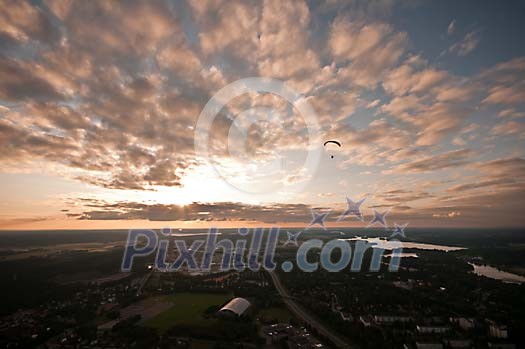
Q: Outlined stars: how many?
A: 5